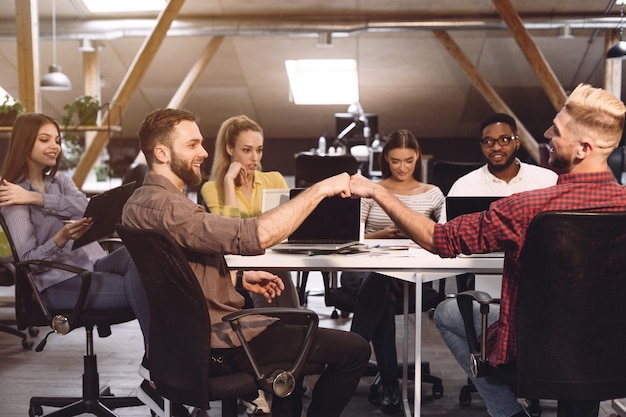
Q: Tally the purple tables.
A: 0